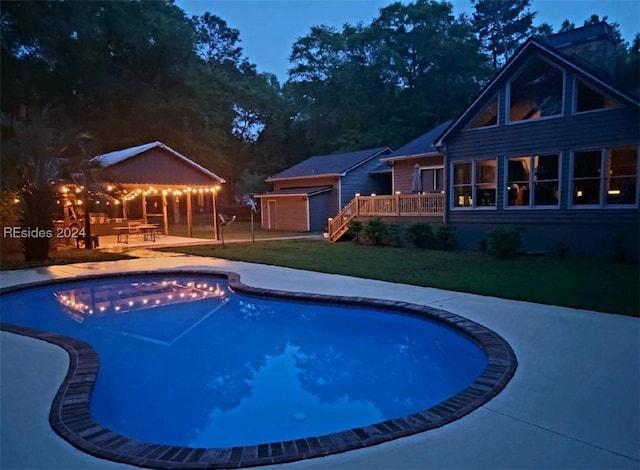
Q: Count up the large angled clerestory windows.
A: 3